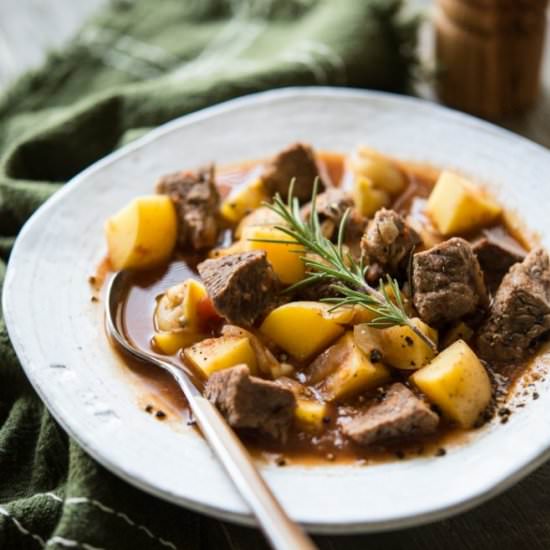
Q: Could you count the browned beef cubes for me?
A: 10